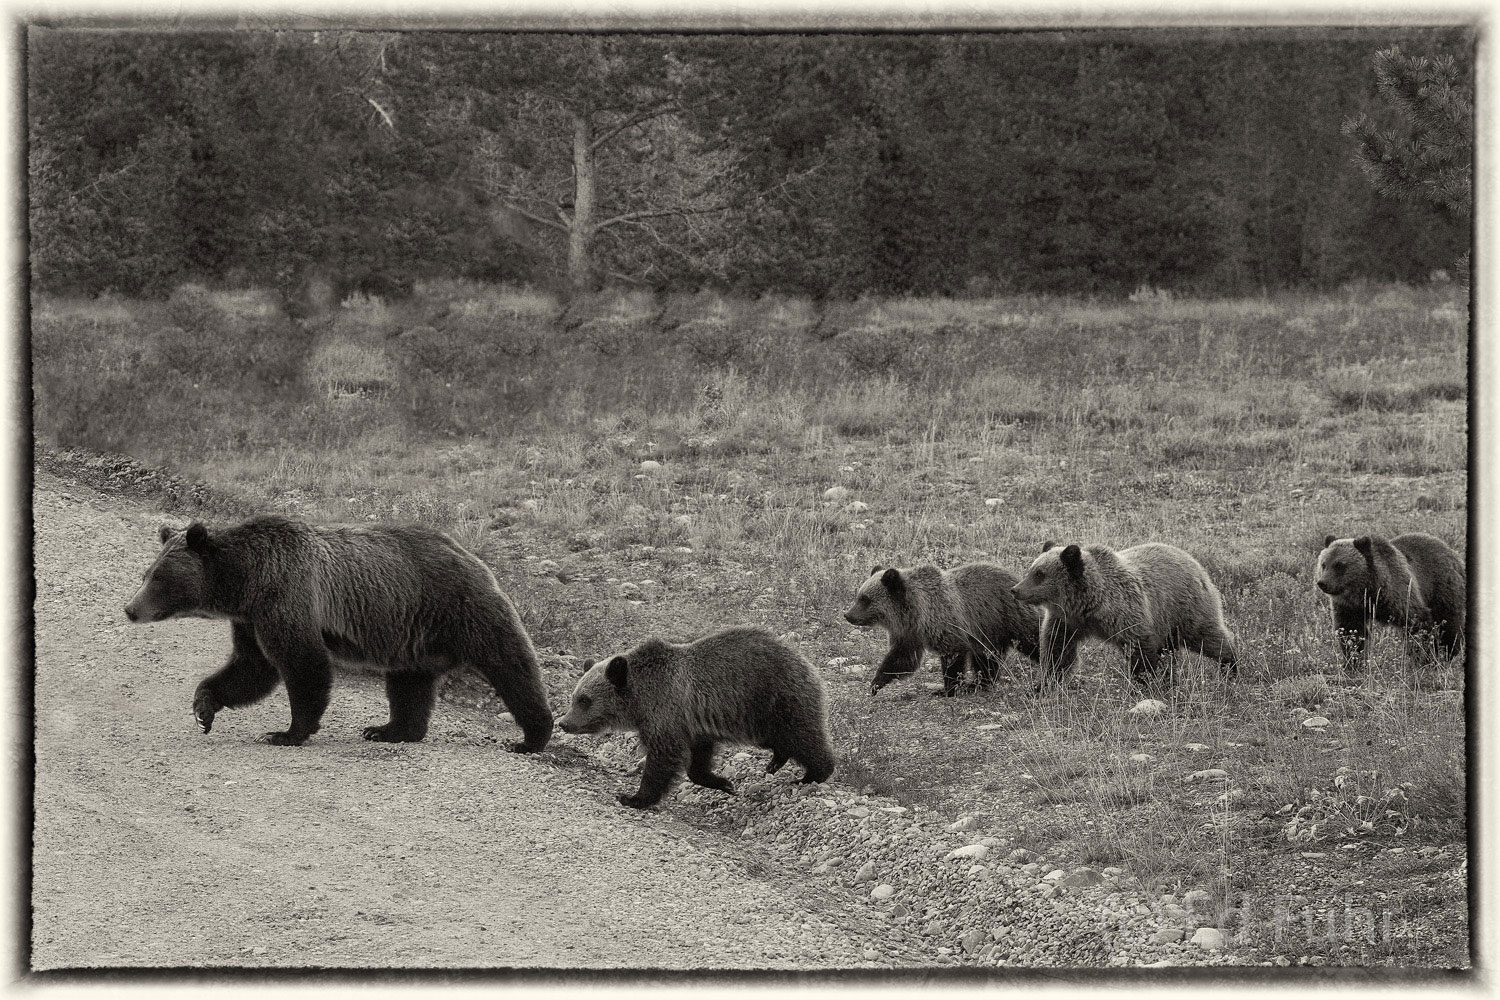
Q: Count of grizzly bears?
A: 5